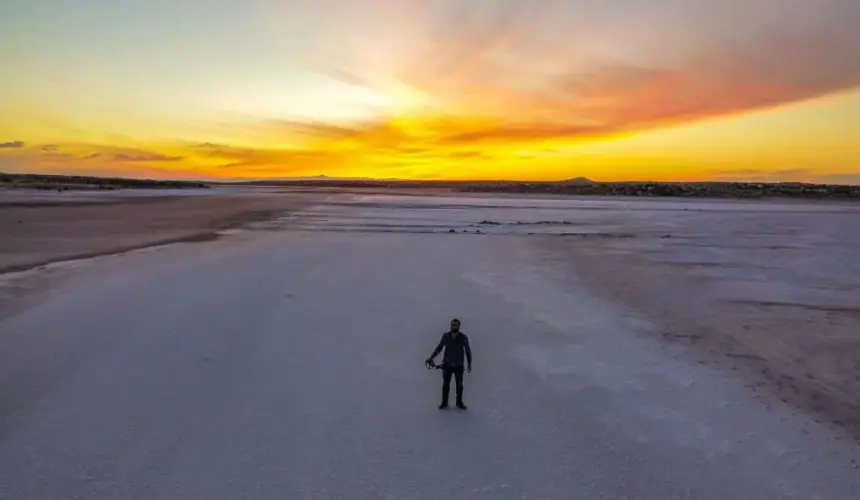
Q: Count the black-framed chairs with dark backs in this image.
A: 0